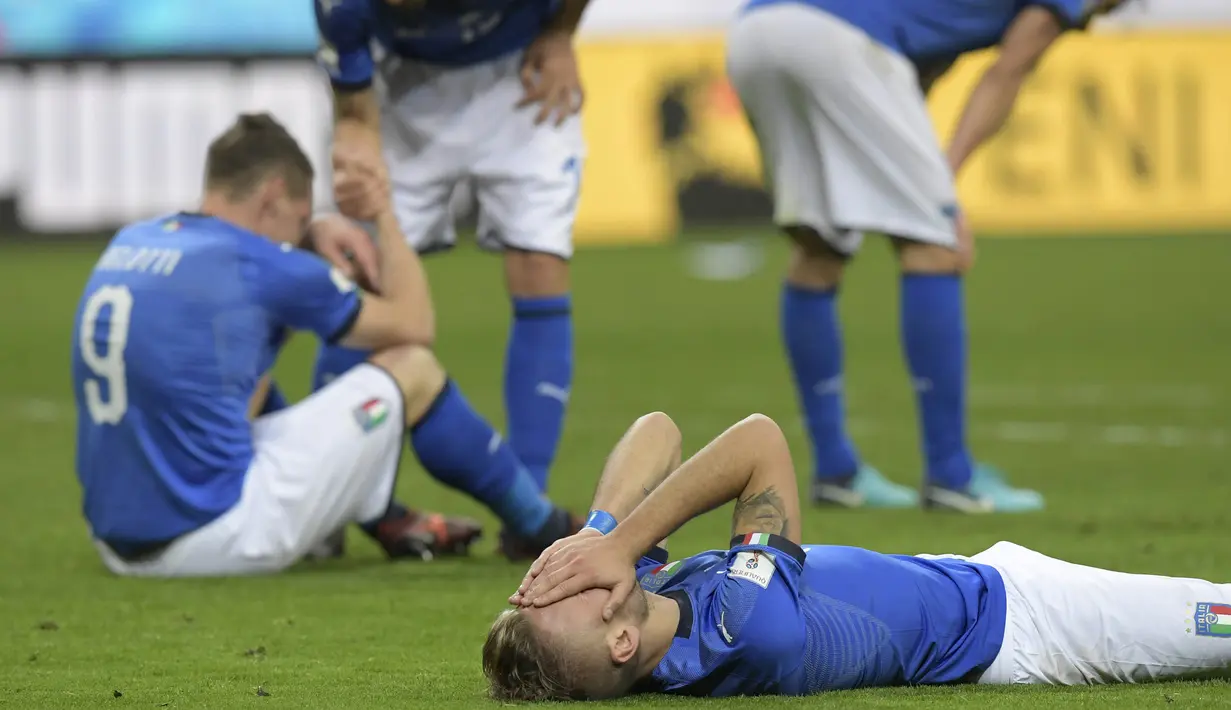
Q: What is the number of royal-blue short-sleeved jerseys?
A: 4